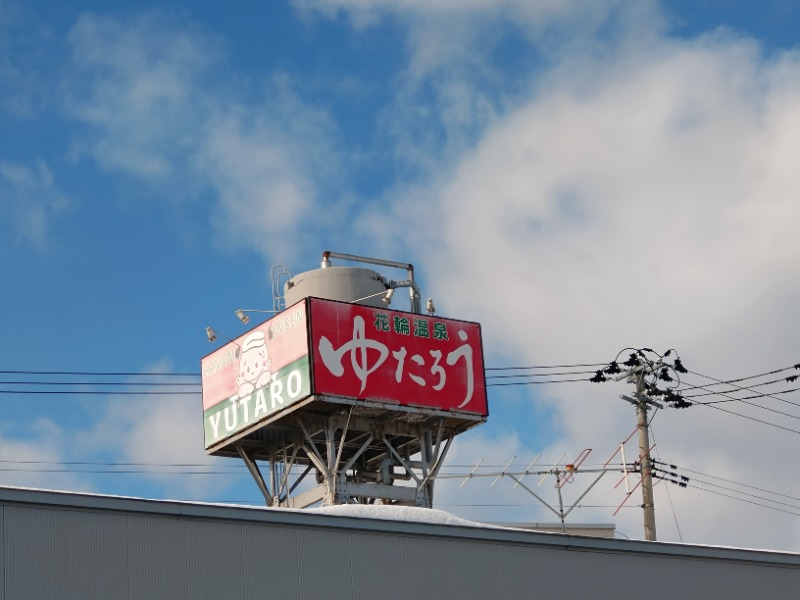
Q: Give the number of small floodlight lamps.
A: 4